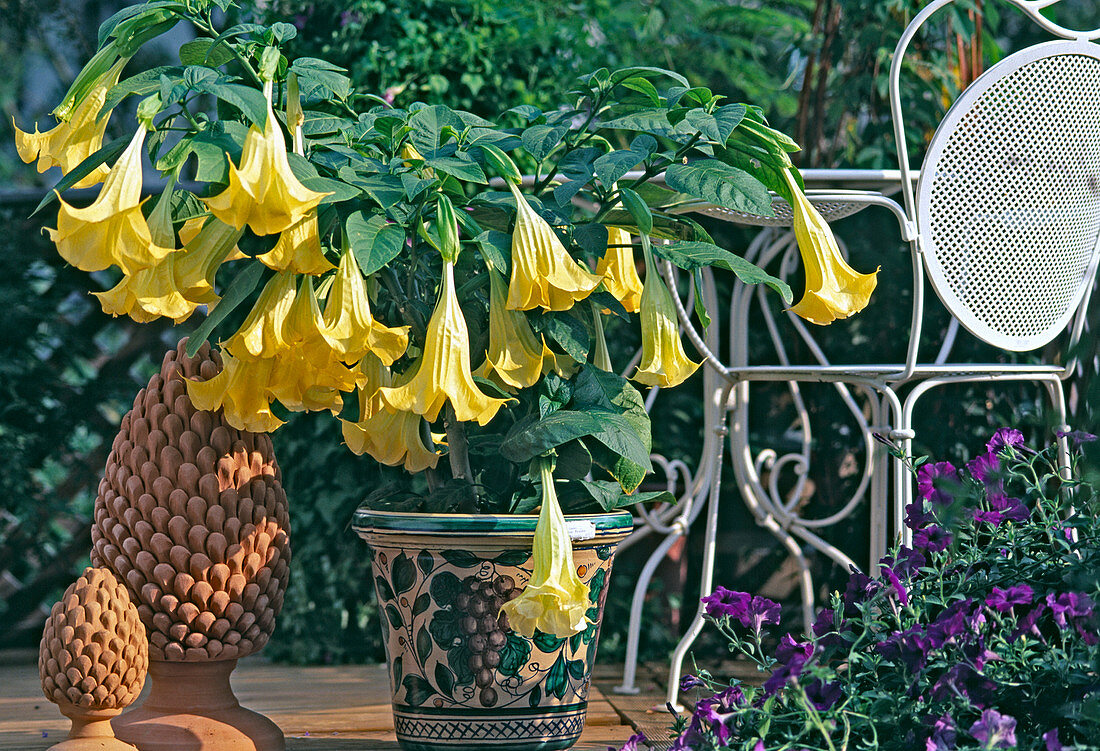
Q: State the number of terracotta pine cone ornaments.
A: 2